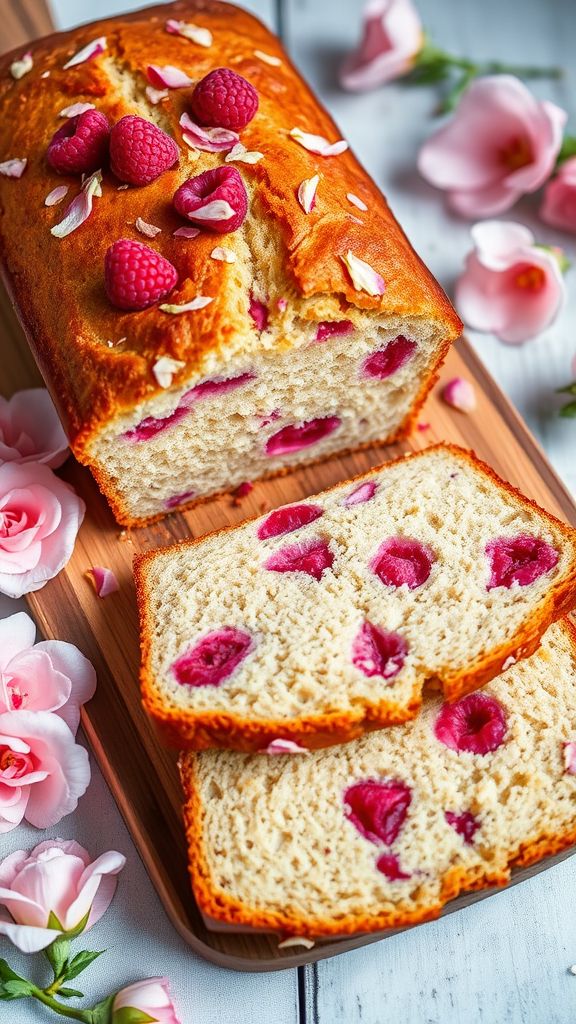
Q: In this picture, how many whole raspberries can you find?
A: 5